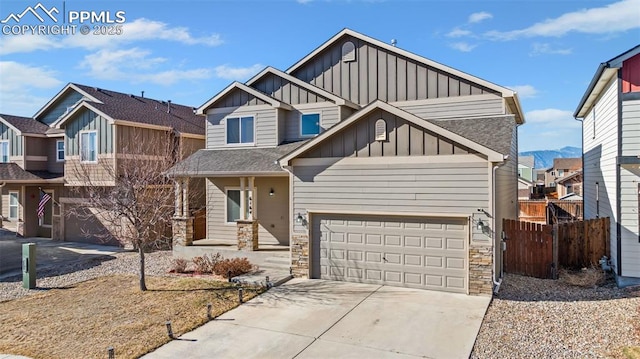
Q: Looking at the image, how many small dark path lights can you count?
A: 6